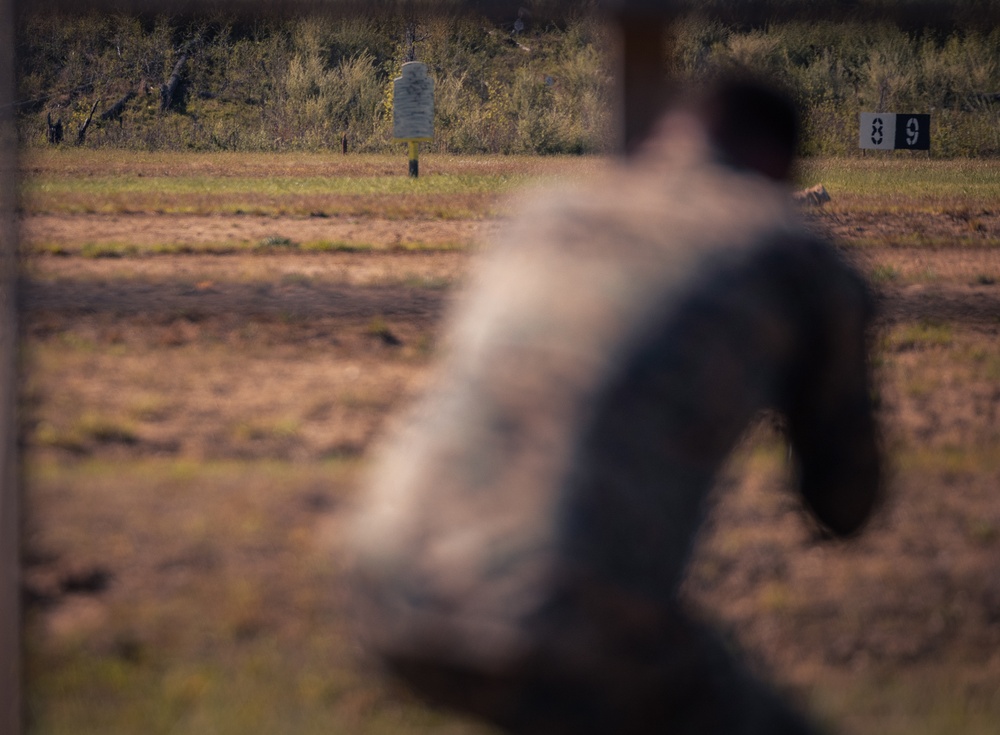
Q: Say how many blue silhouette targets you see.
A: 1